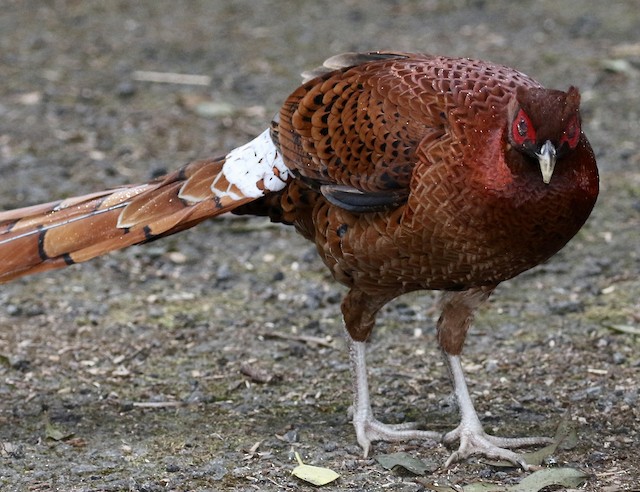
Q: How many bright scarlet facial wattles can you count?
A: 2